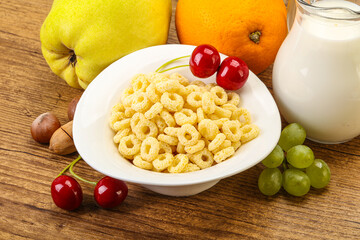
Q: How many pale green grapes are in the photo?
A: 6